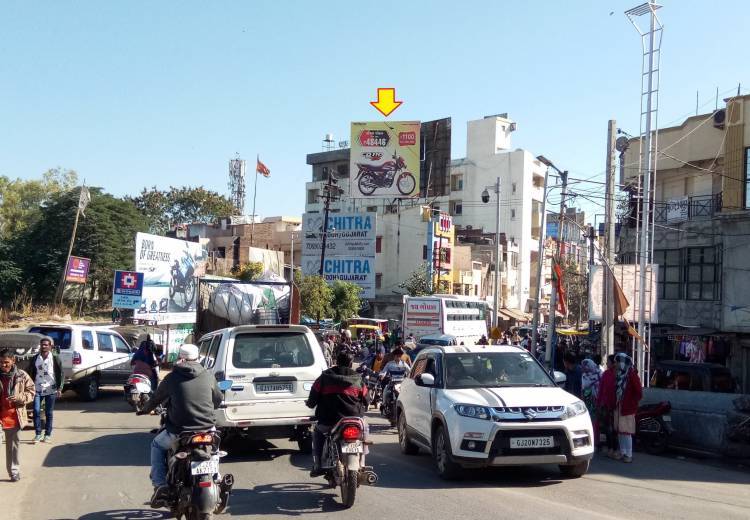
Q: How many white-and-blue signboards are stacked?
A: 2